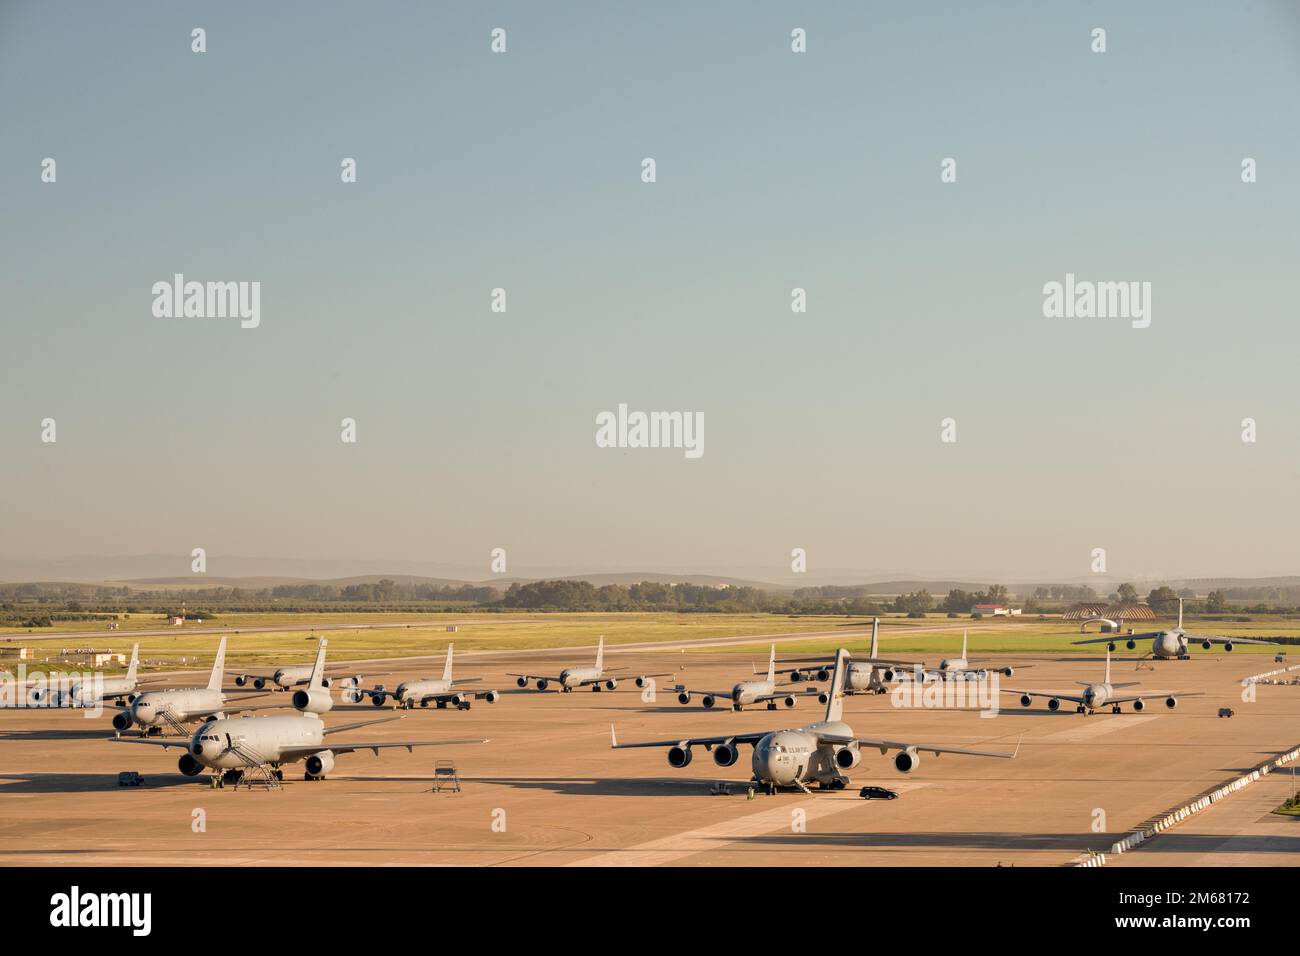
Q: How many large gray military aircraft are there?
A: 12